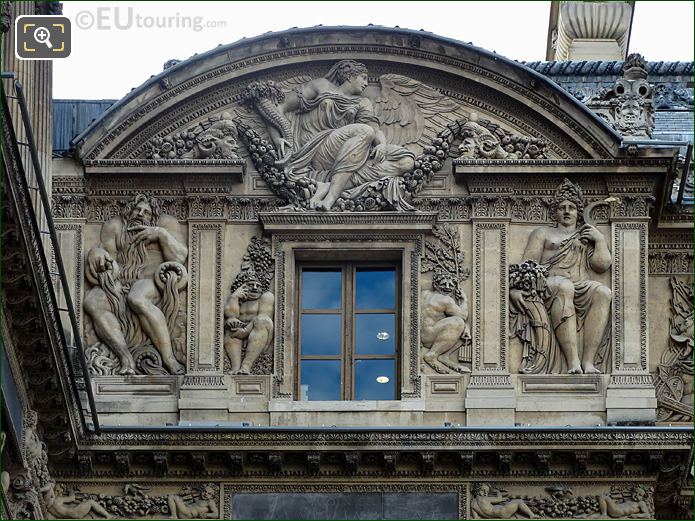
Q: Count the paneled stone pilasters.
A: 4